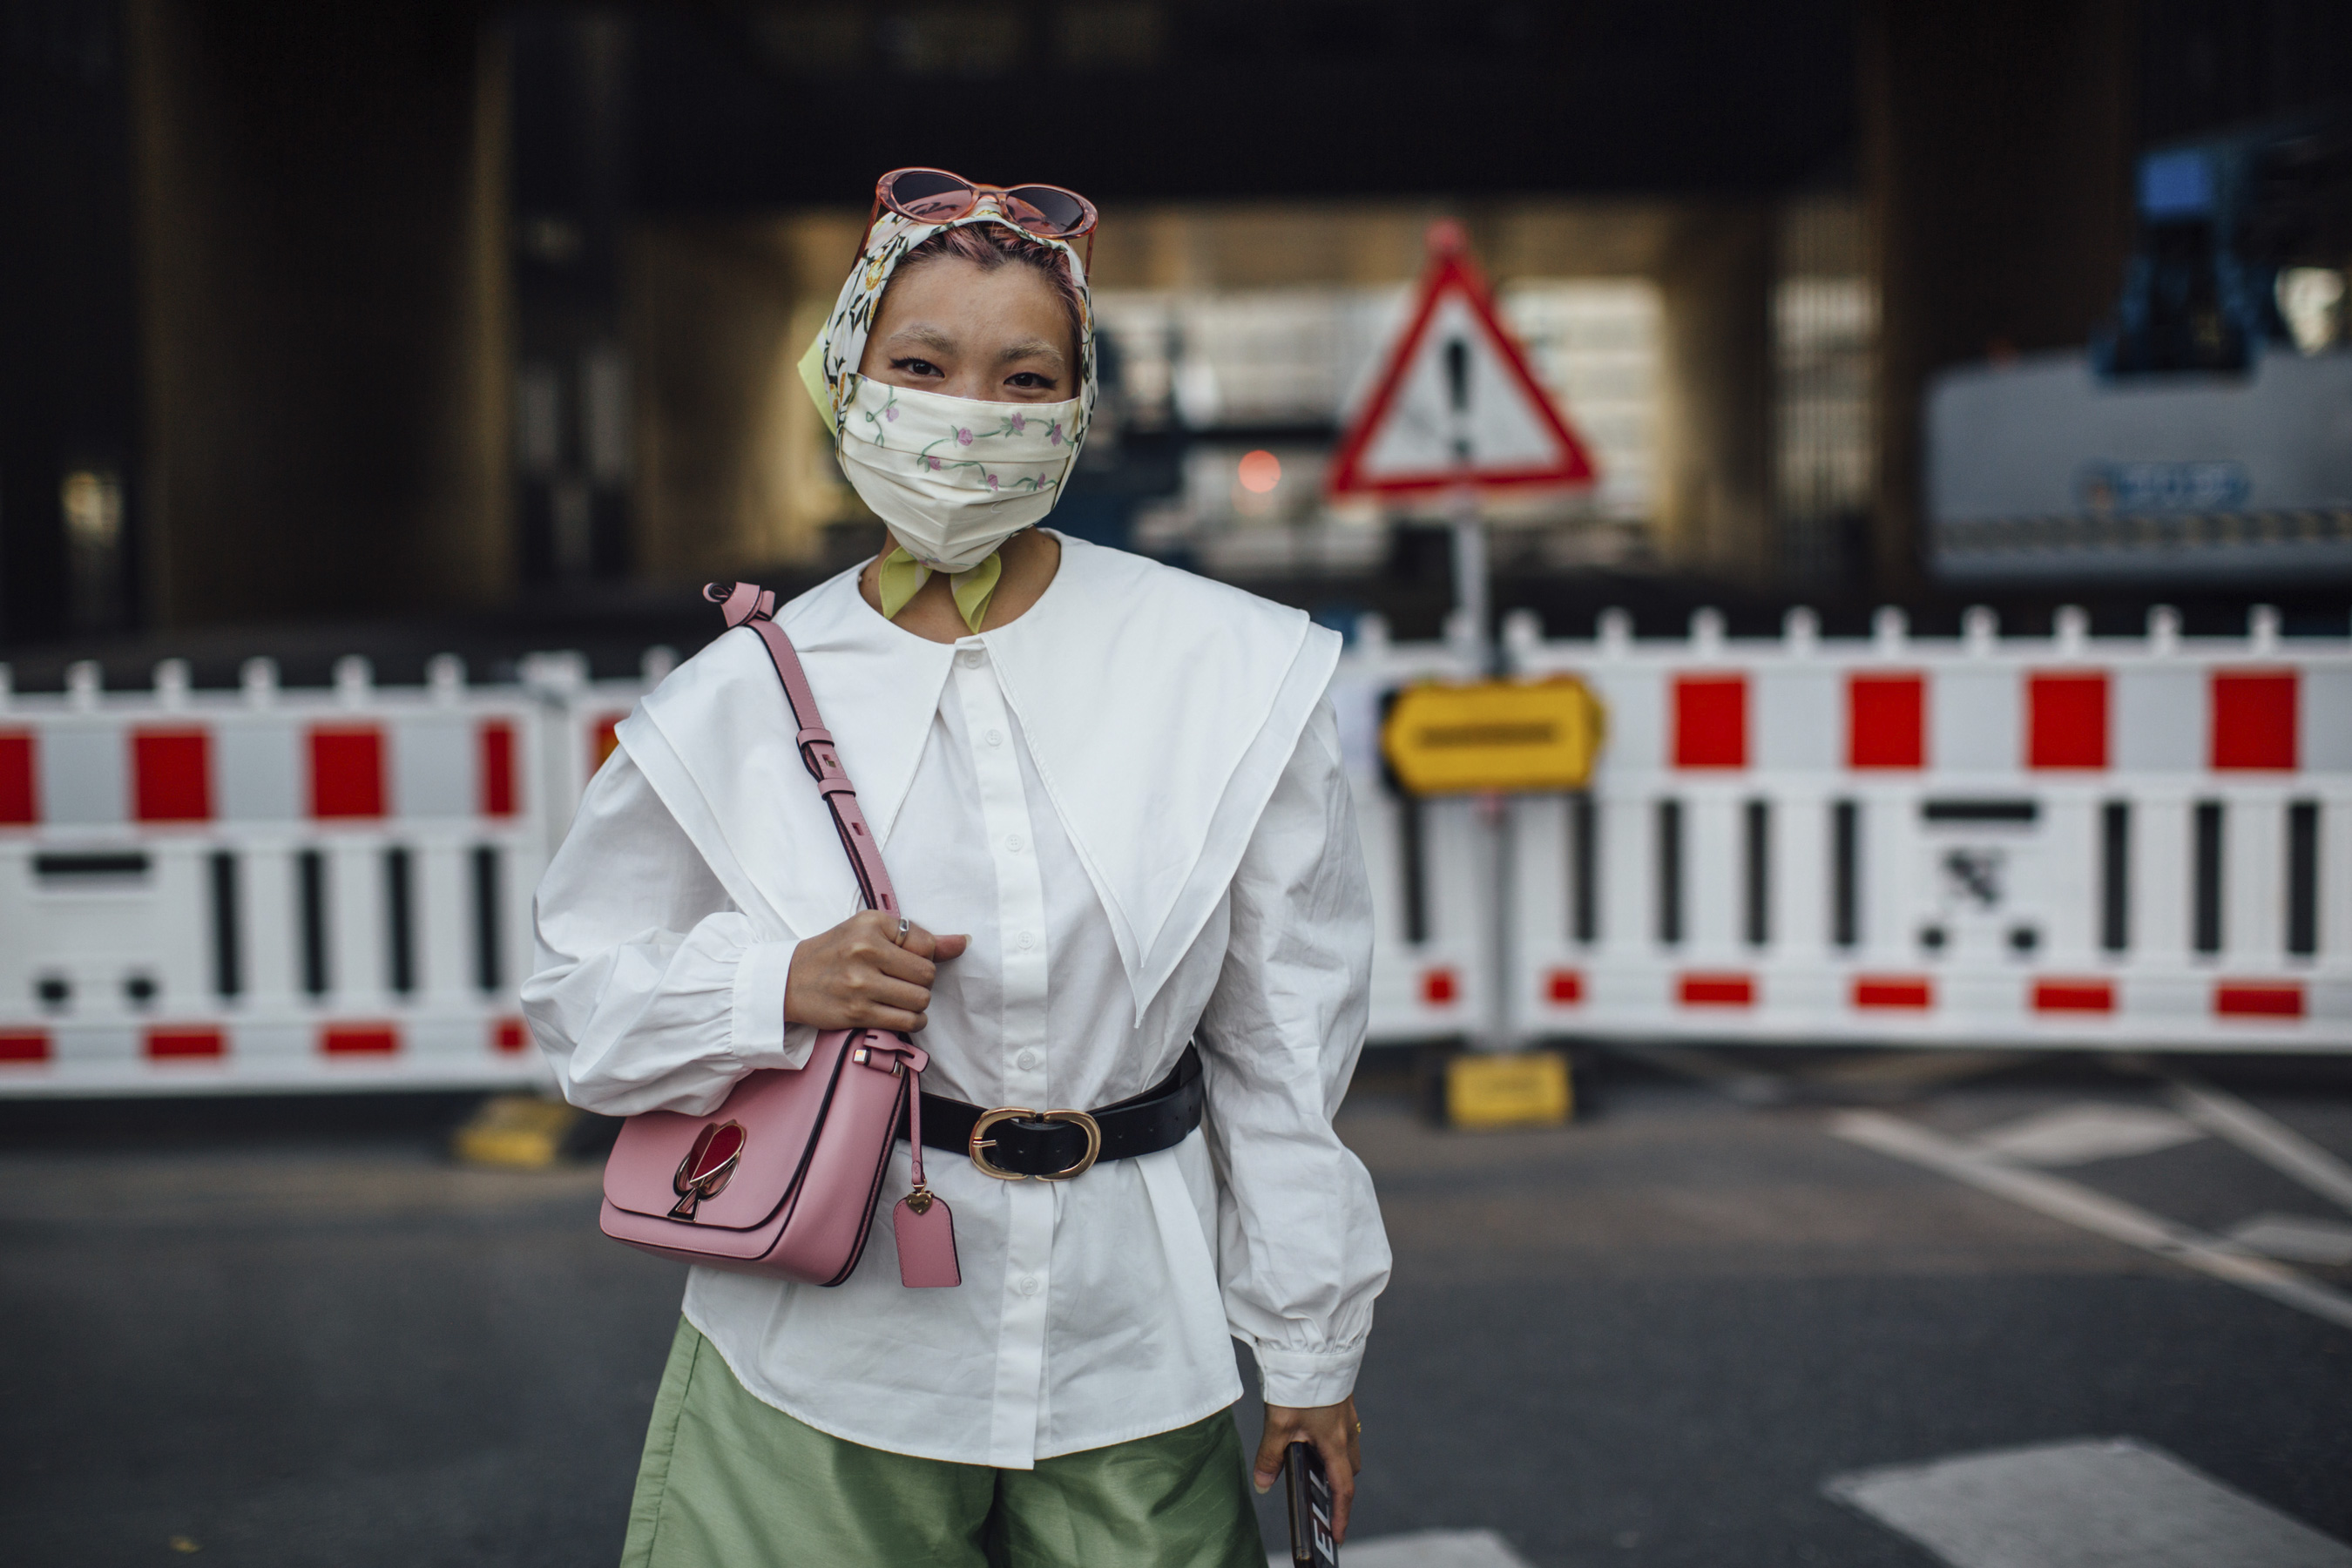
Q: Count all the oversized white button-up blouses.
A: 1